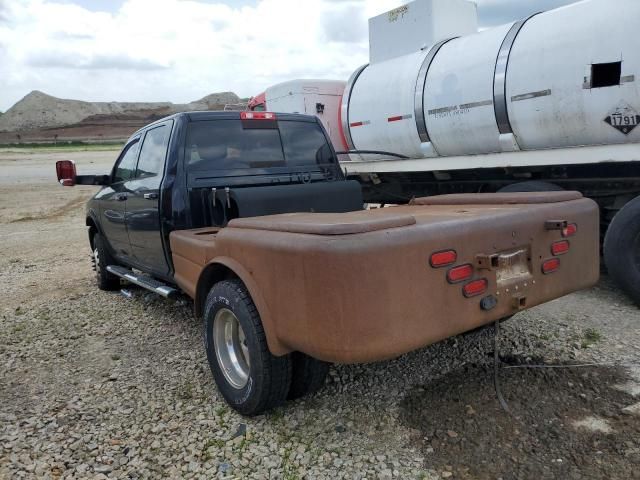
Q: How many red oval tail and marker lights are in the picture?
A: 6